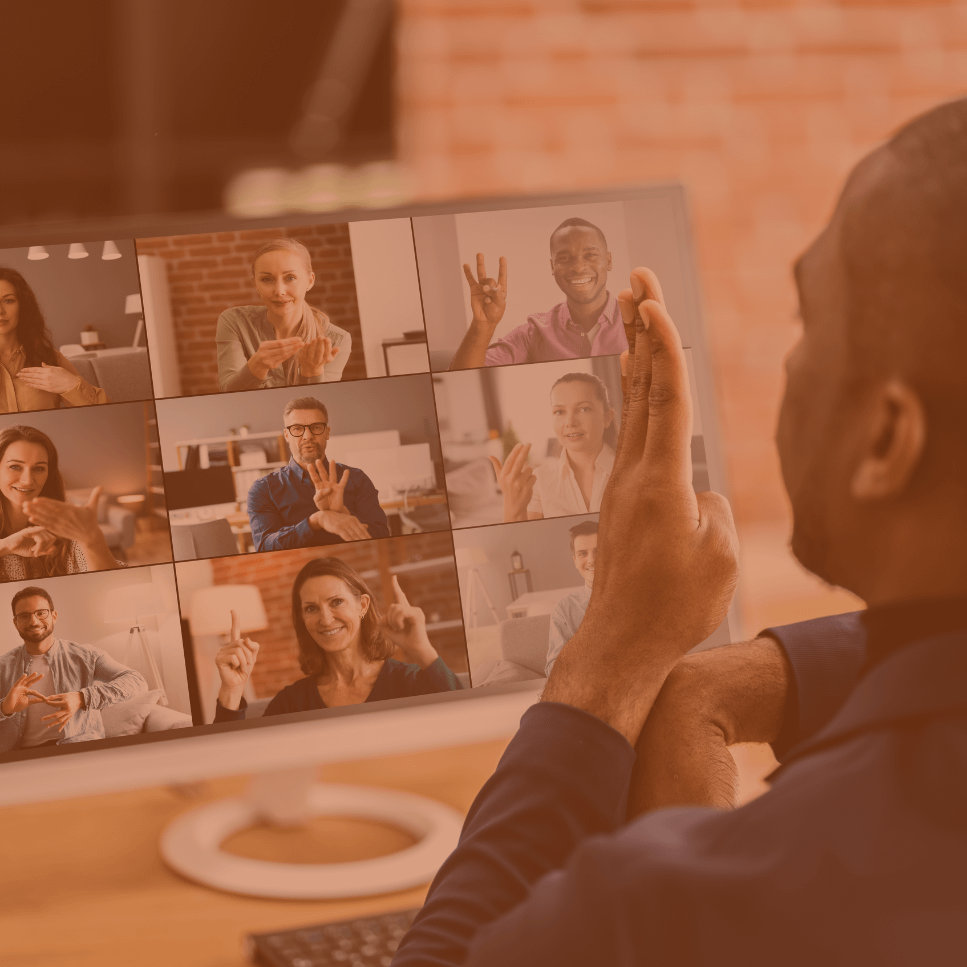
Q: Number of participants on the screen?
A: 9